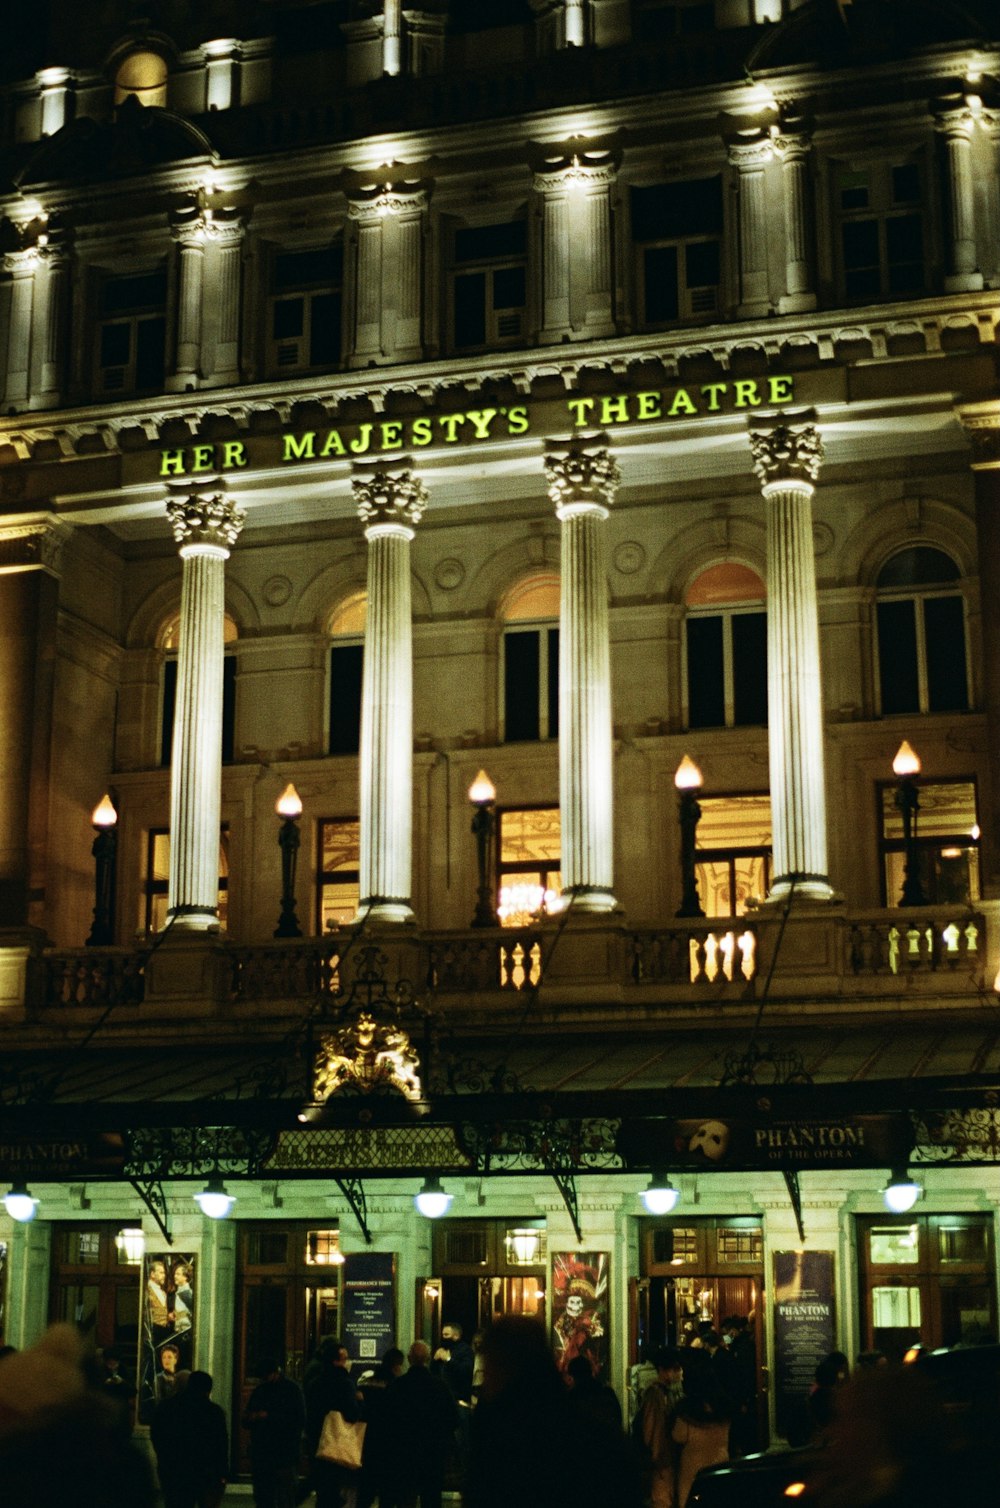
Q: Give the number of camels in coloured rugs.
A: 0